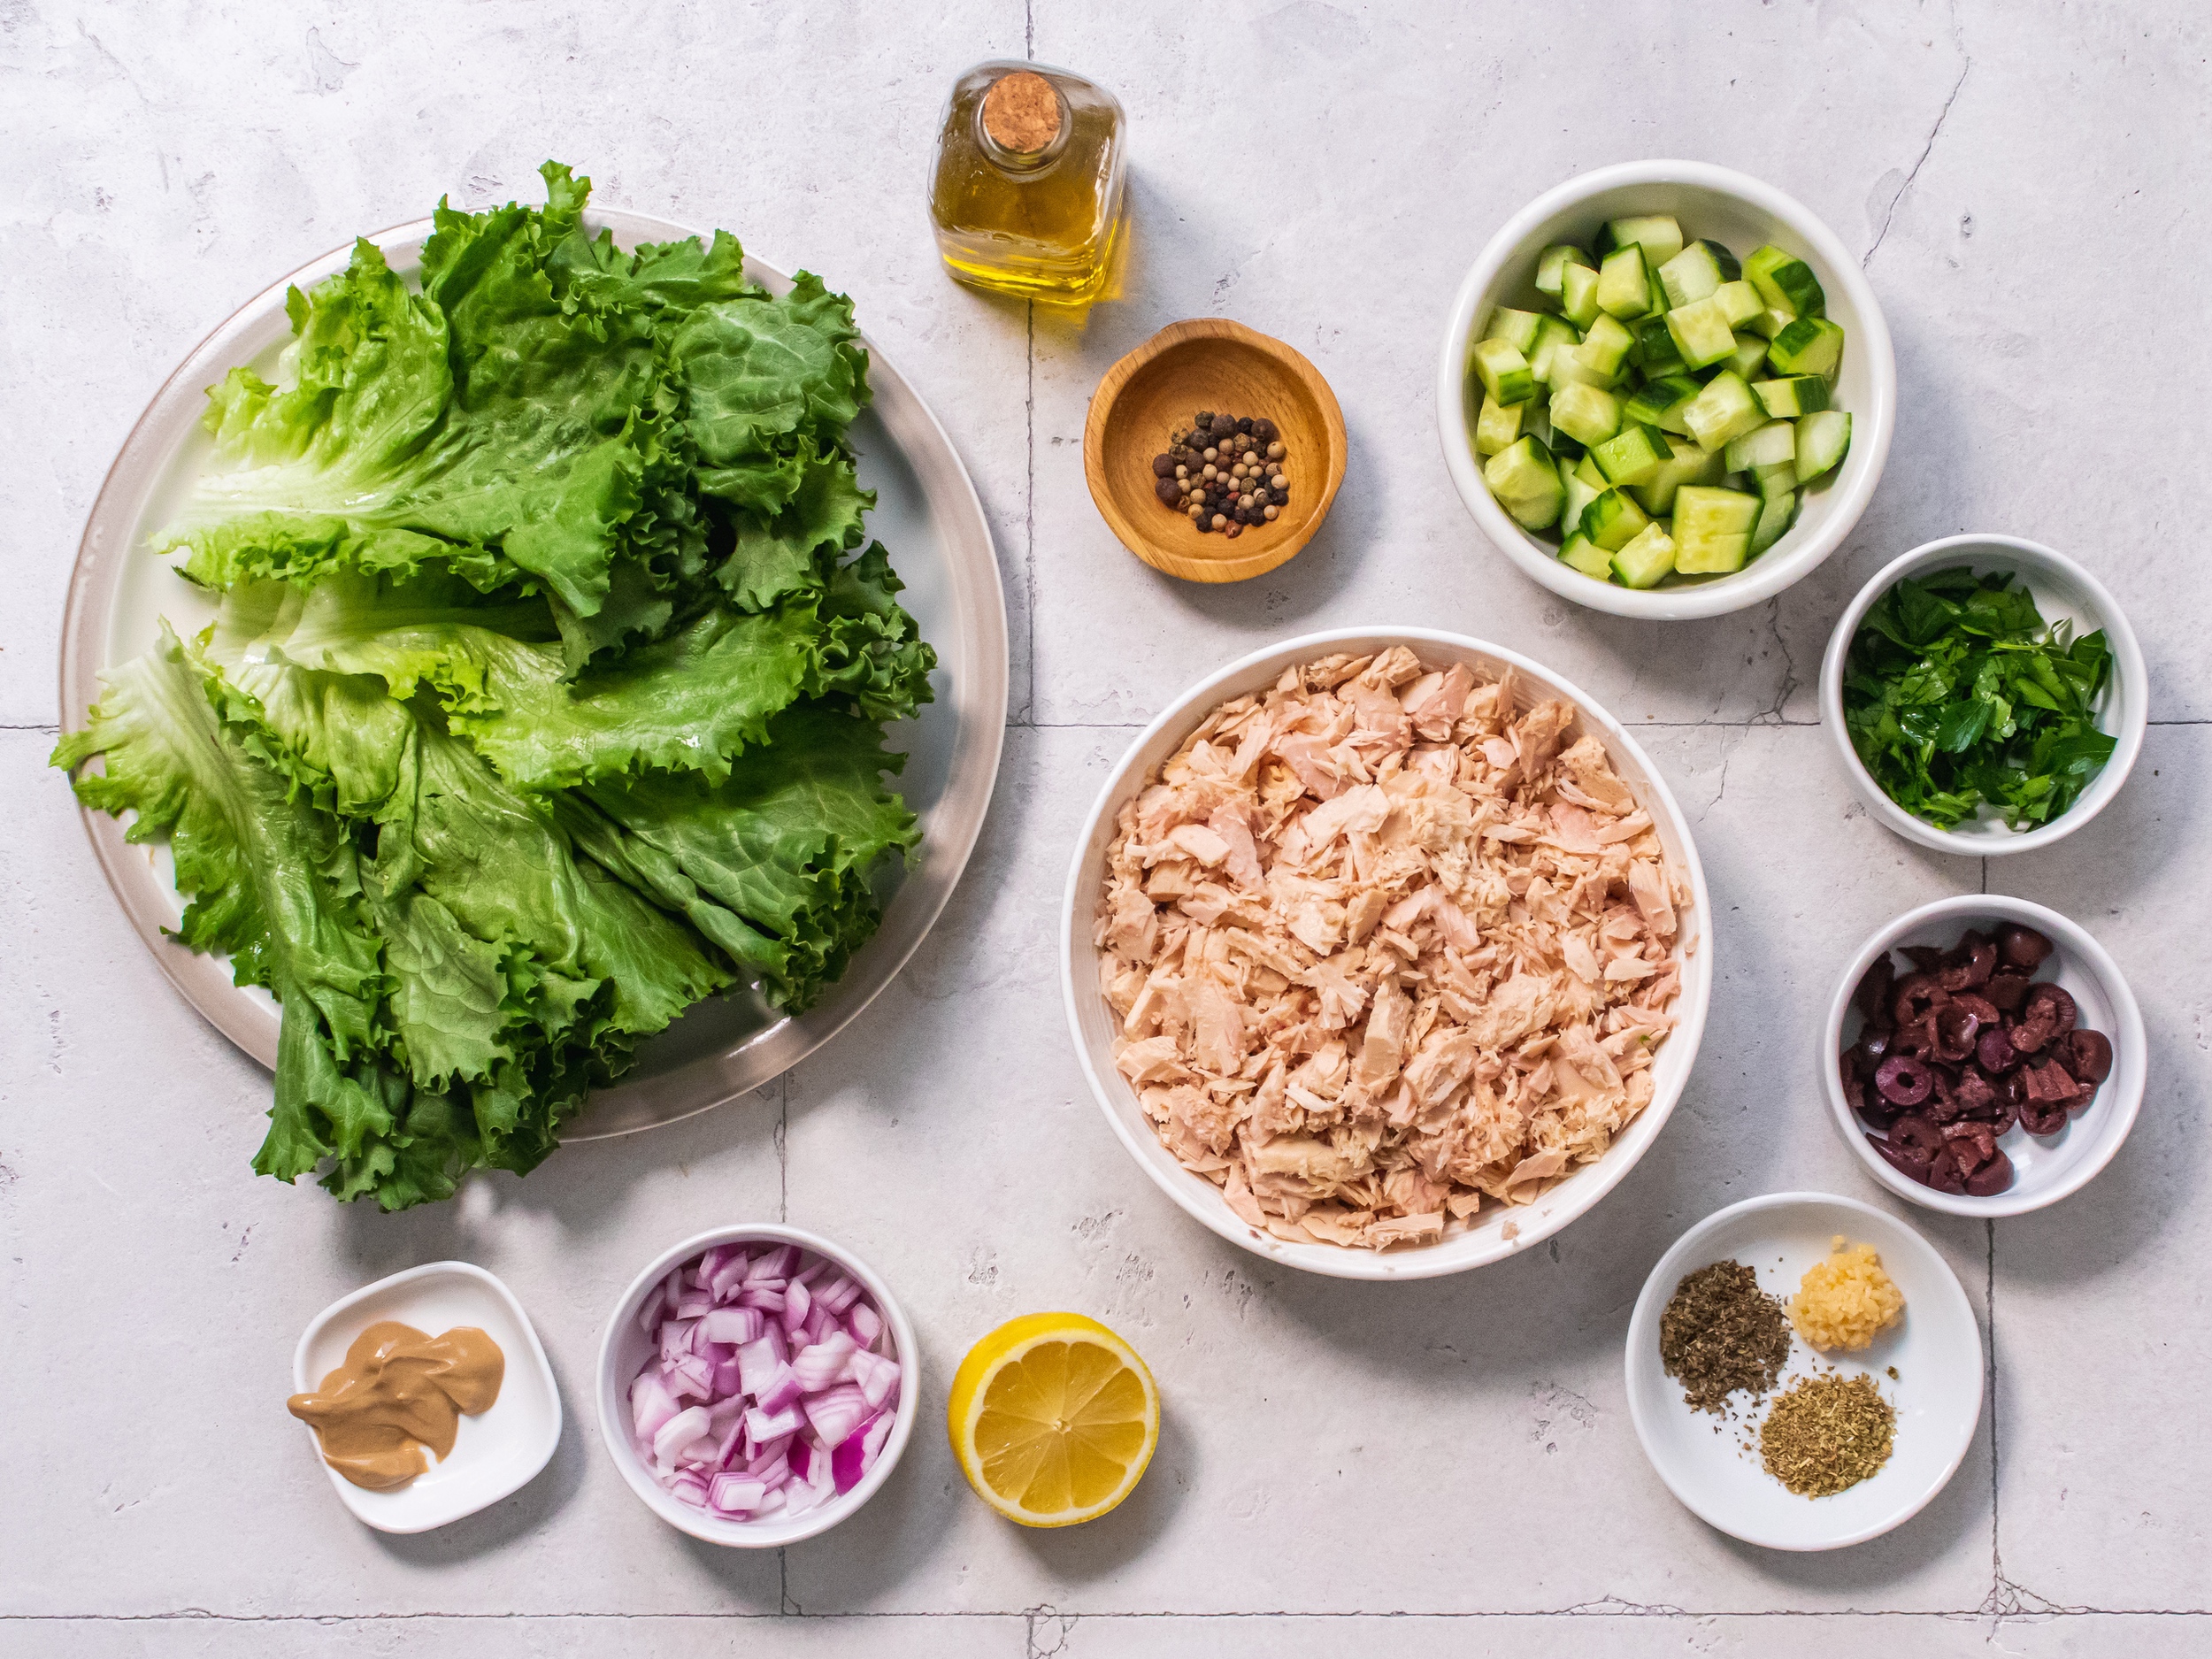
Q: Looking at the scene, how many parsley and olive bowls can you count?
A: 2